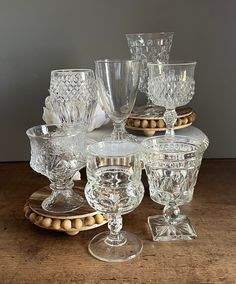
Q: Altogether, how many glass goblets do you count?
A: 7